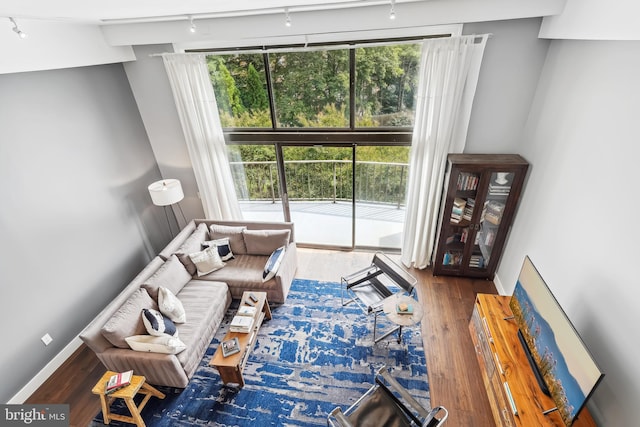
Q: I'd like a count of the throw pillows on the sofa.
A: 6